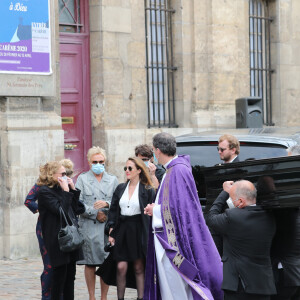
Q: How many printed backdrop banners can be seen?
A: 1